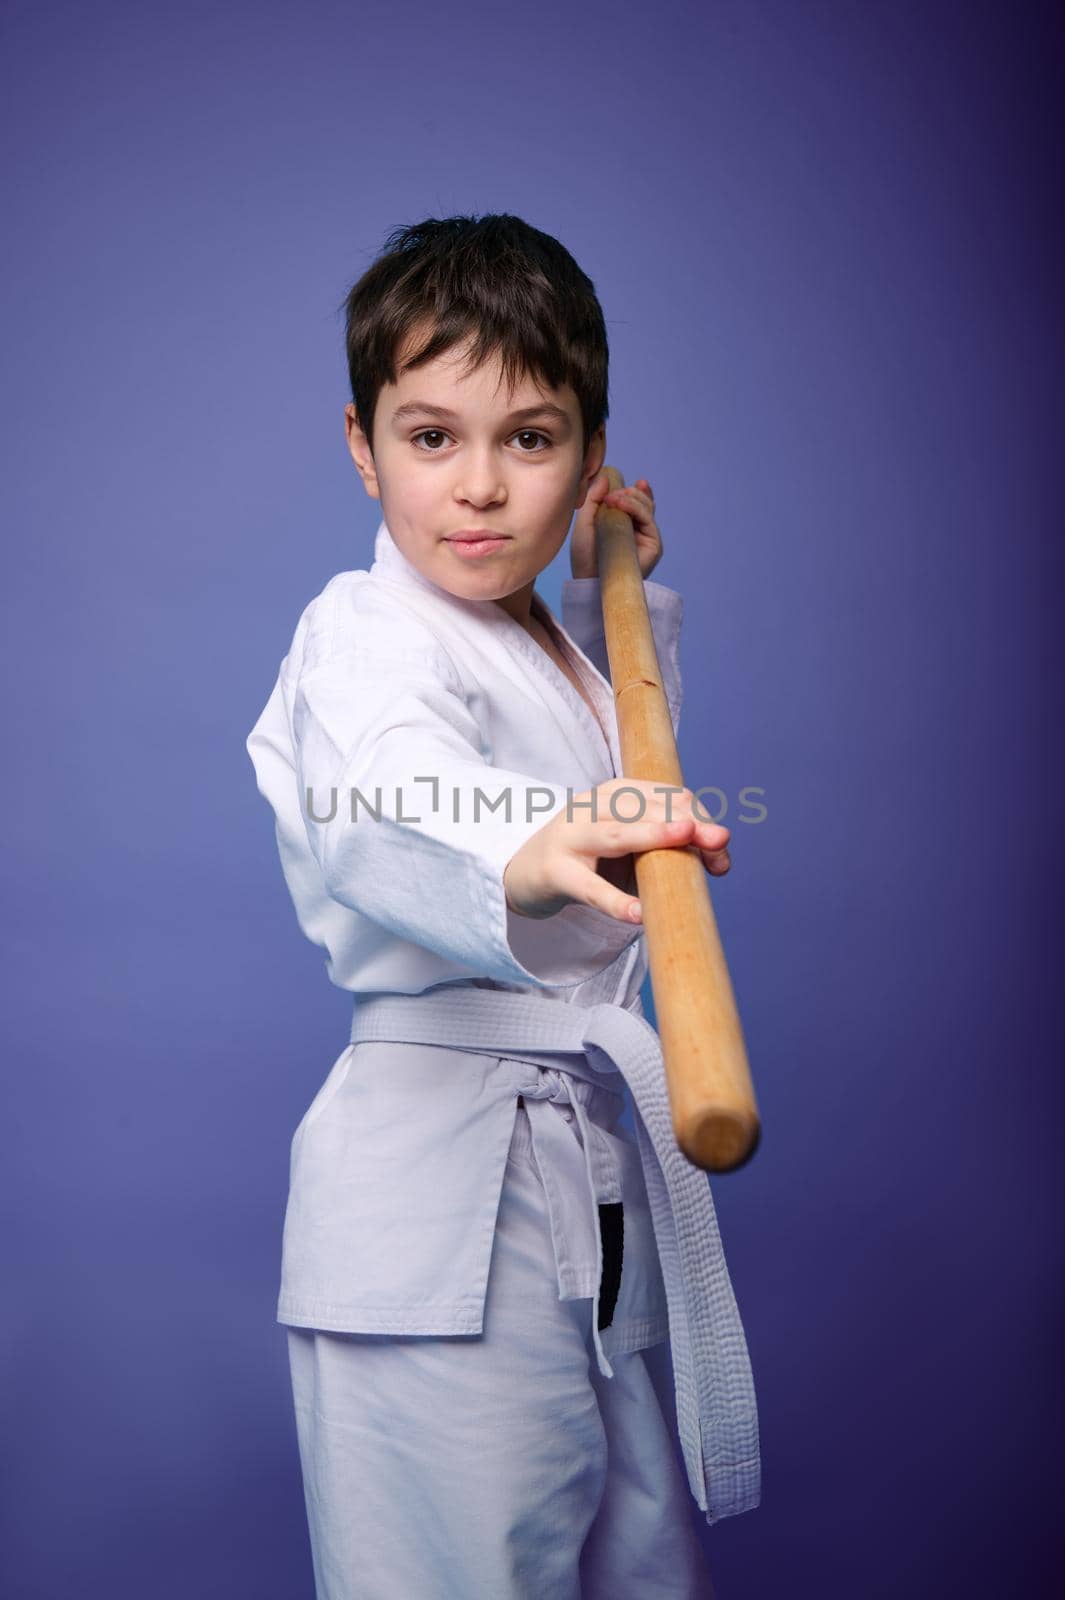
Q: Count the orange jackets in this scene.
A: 0